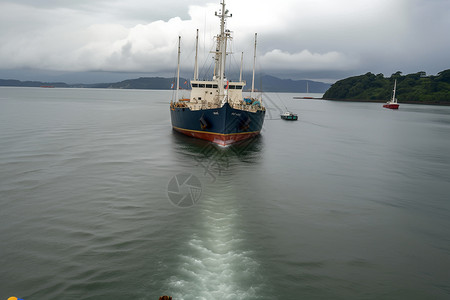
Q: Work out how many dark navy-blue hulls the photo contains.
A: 1